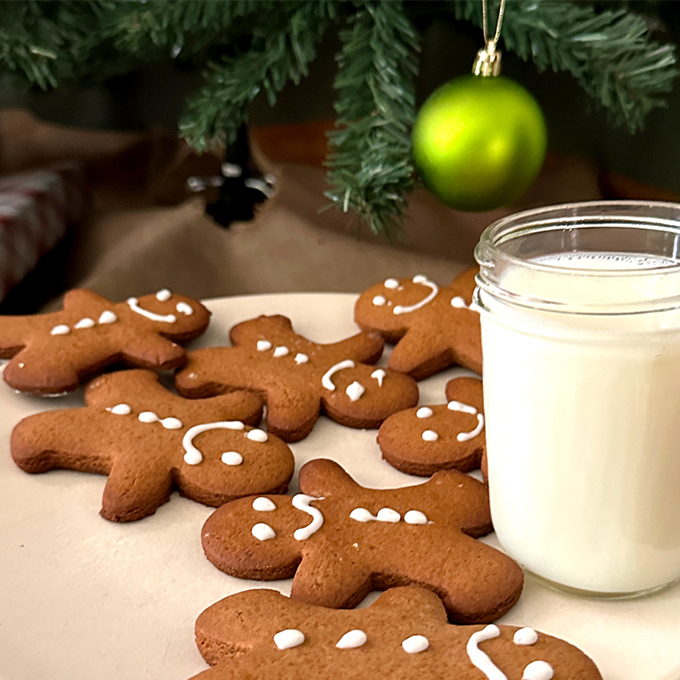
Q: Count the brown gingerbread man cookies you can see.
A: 7